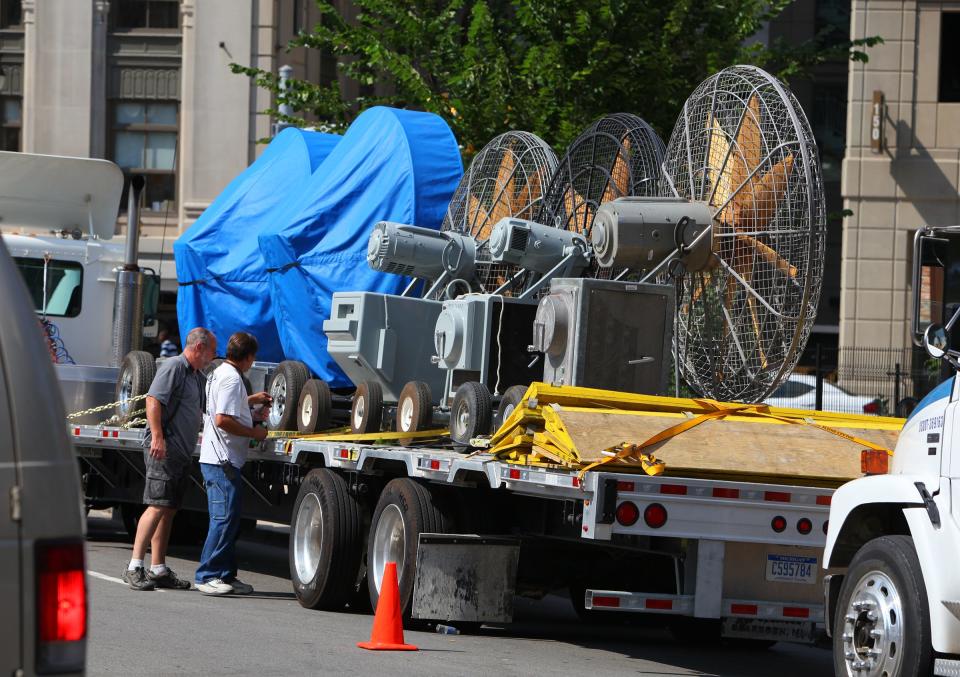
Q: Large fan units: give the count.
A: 3